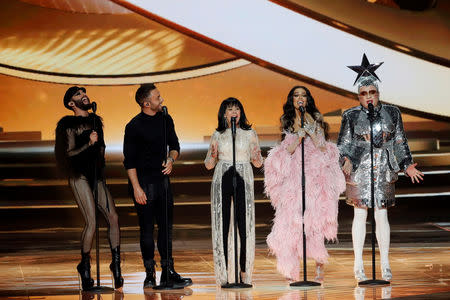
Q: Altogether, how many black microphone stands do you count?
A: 5